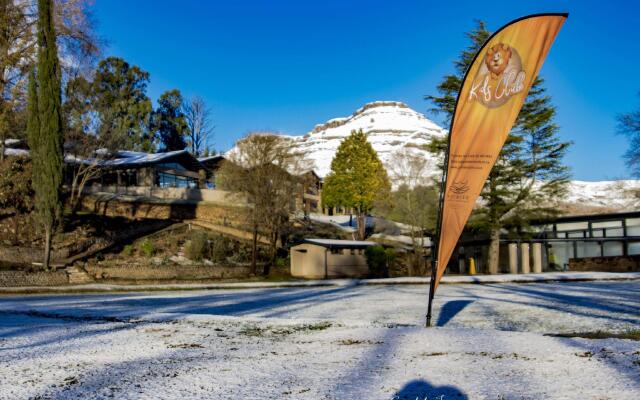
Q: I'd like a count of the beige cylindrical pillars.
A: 3